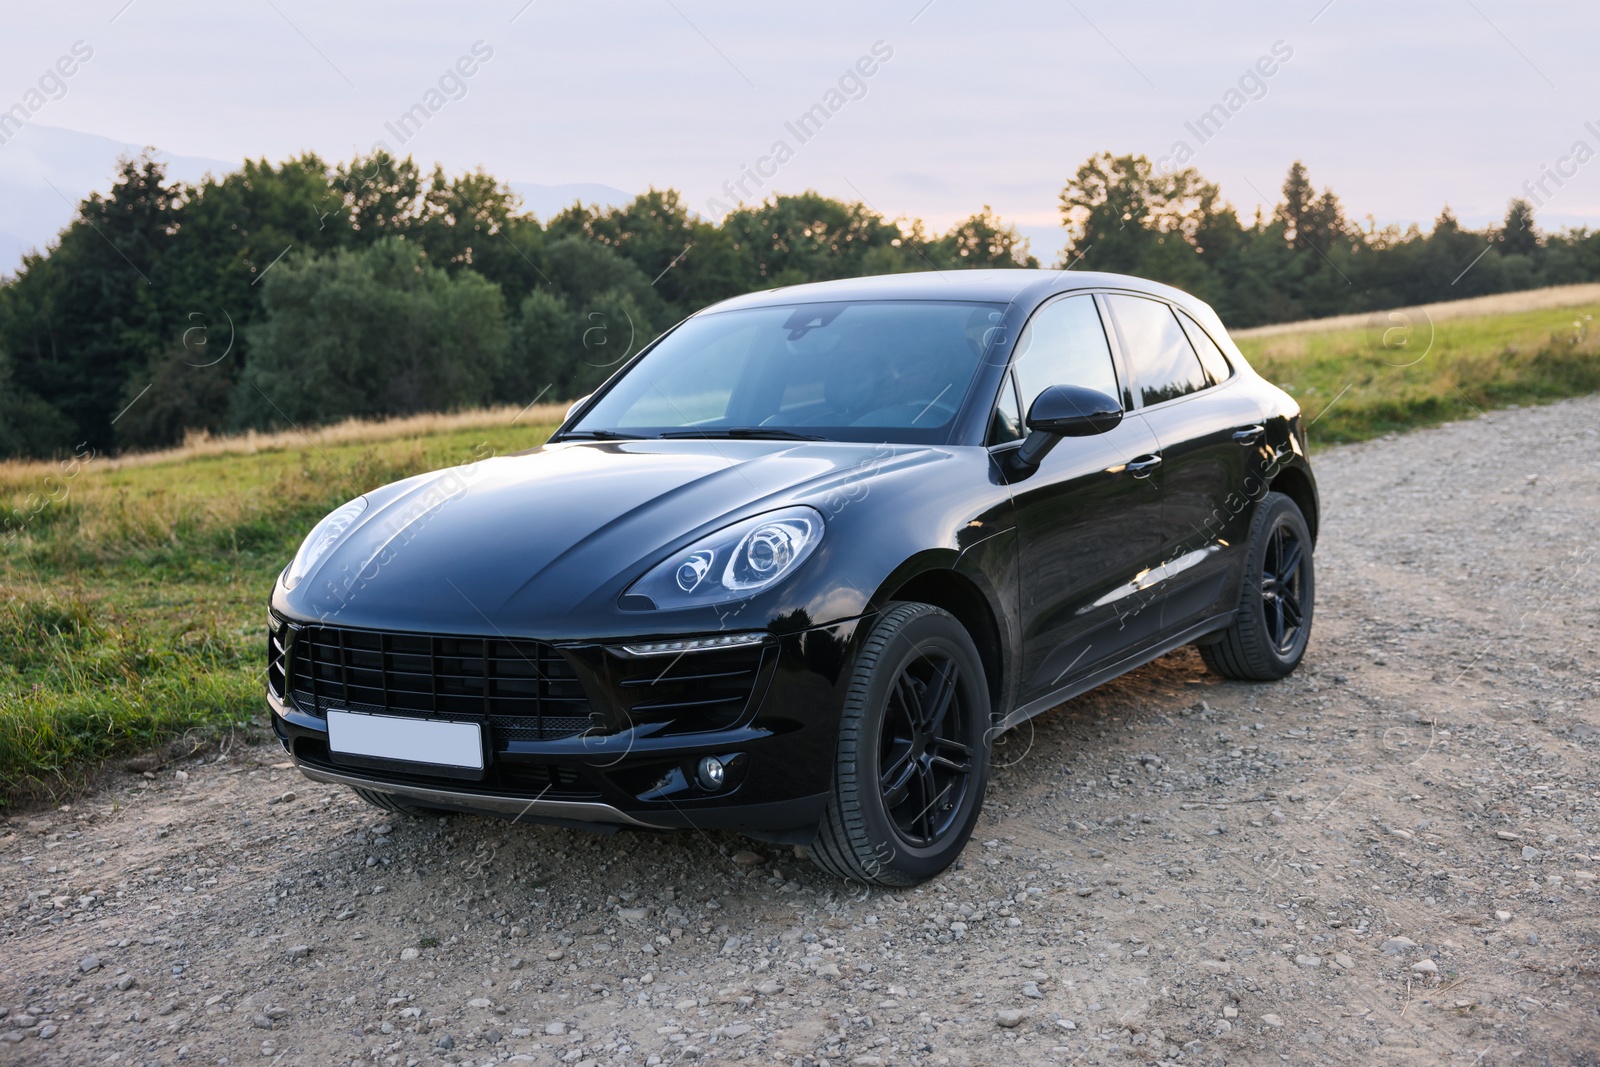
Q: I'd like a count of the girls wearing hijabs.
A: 0